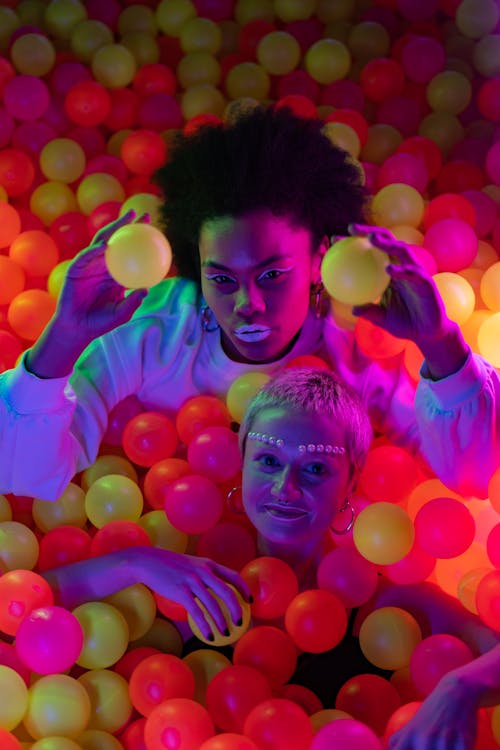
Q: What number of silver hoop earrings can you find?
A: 4